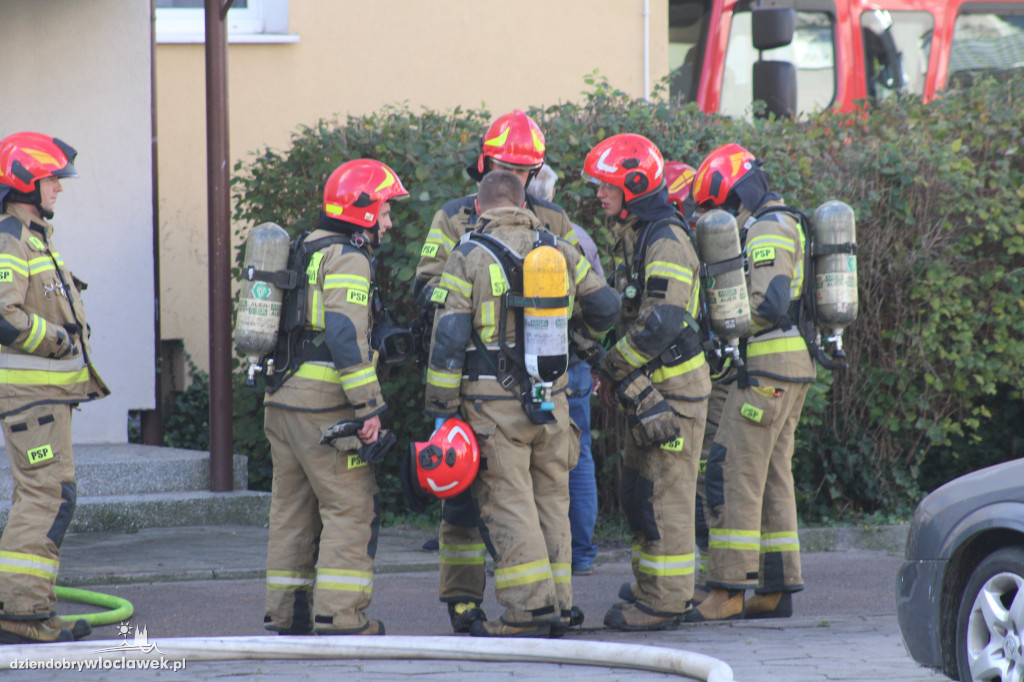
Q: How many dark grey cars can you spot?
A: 1